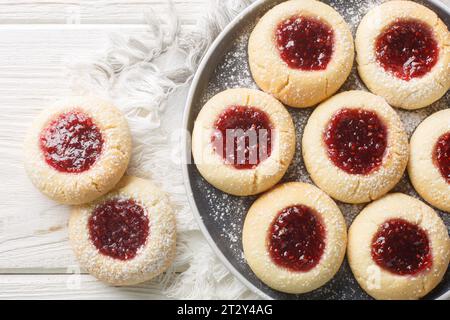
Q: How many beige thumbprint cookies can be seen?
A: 9